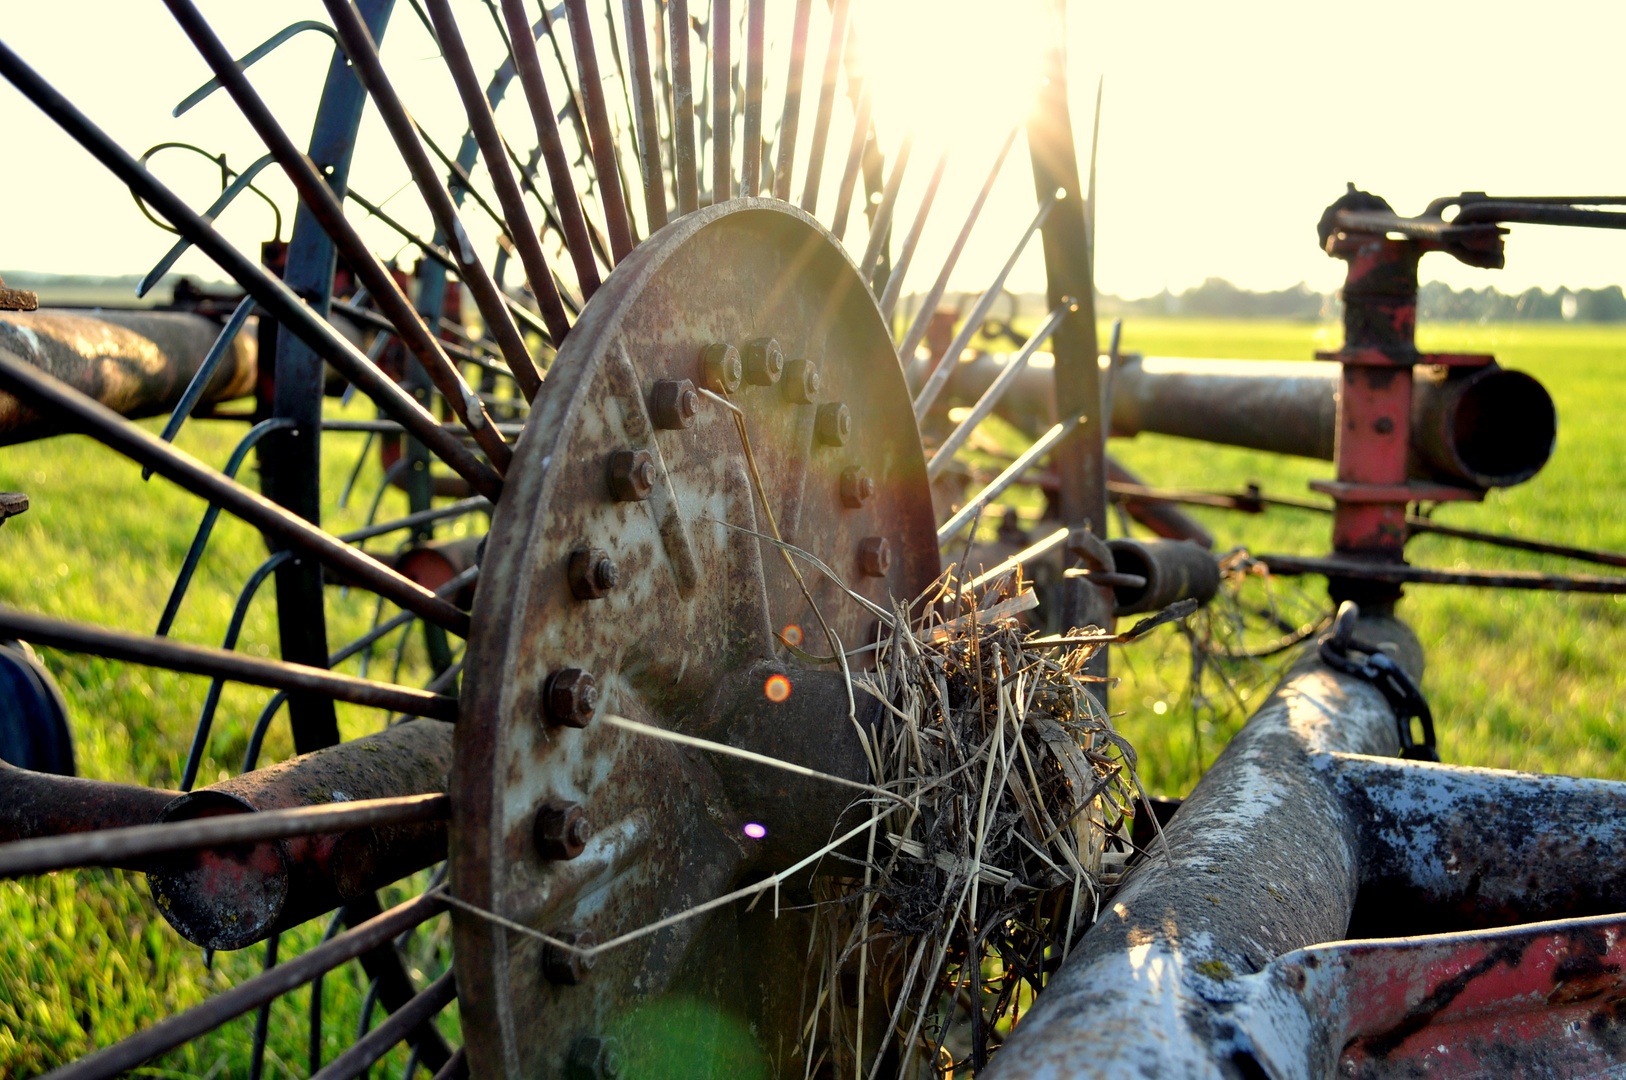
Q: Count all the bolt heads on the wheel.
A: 13